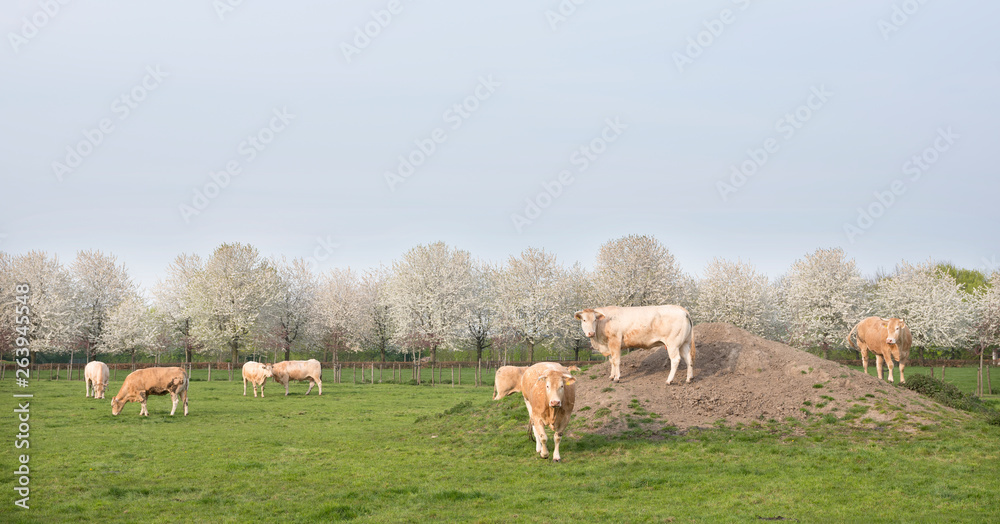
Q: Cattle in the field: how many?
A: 8